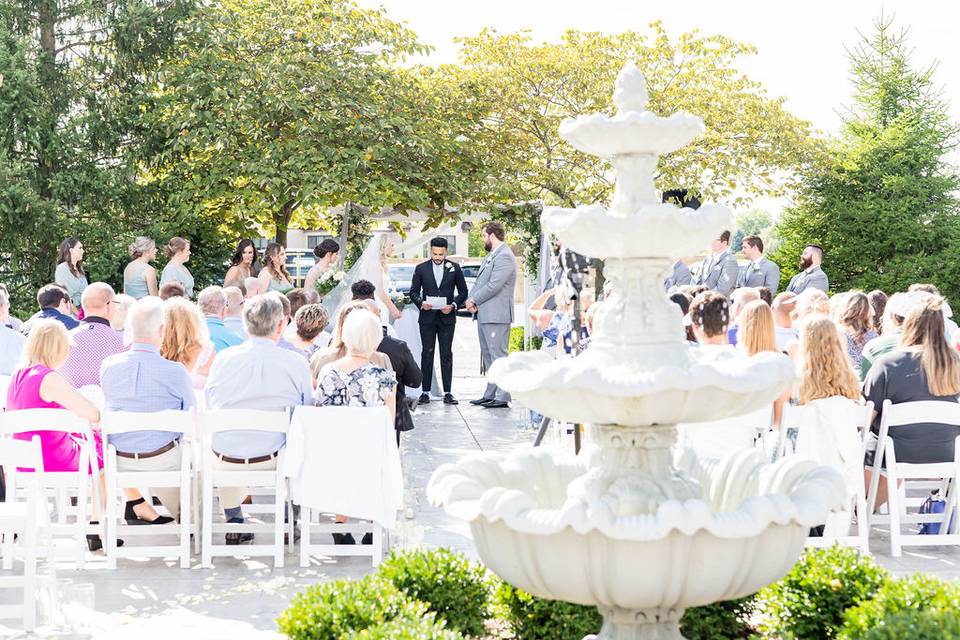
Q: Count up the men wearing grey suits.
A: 5